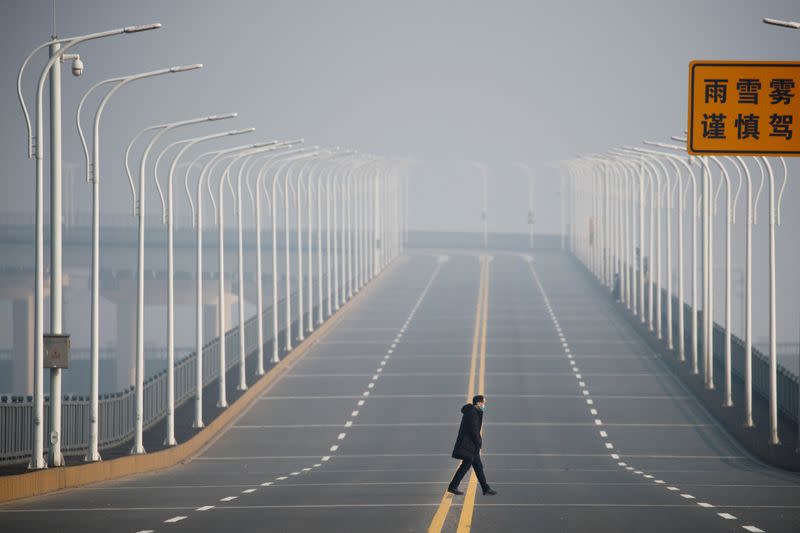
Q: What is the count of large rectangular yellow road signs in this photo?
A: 1